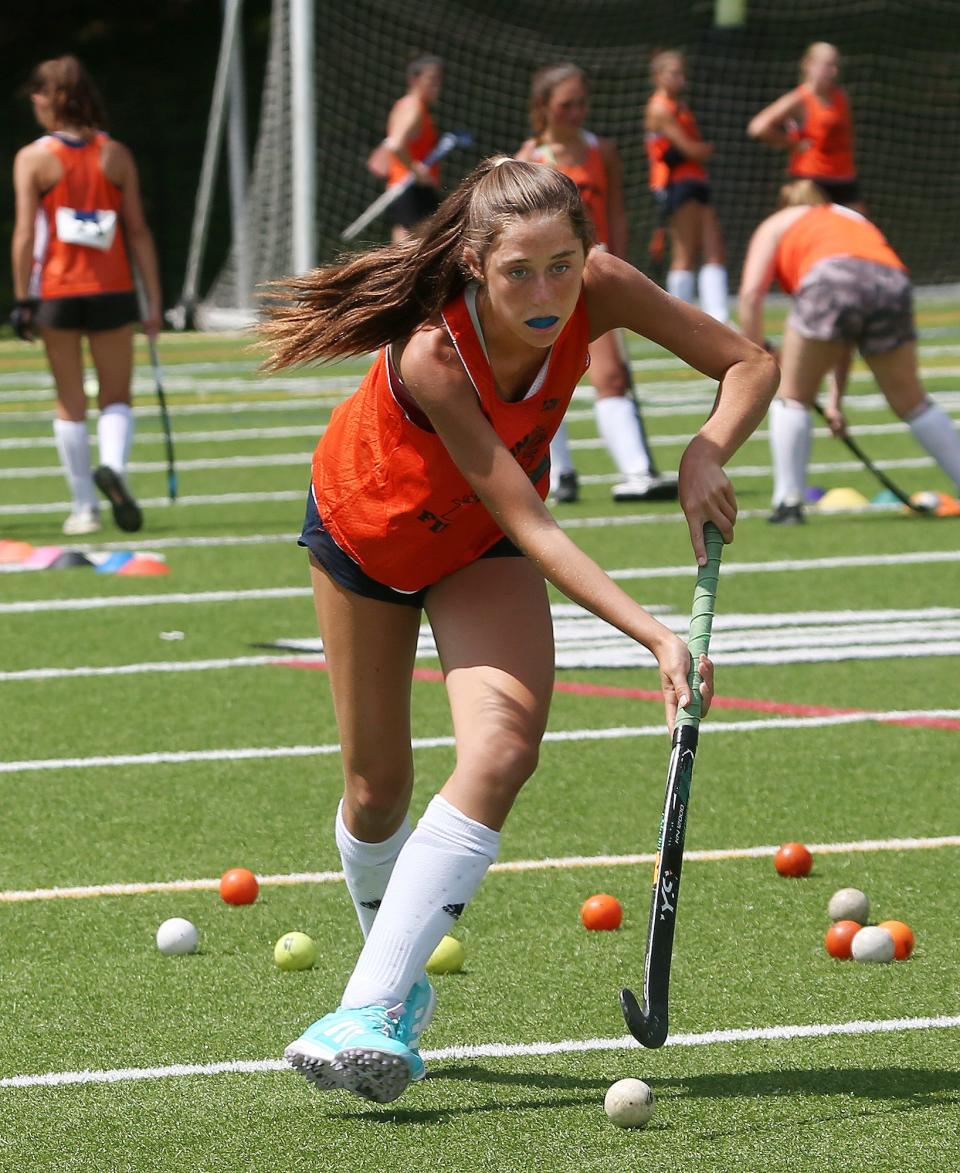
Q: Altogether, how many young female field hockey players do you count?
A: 7